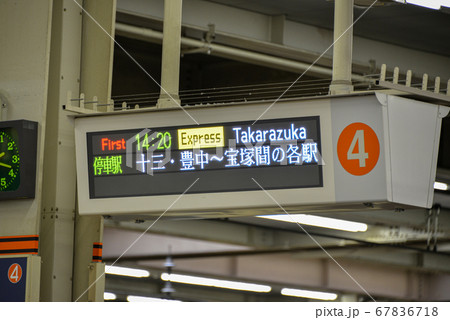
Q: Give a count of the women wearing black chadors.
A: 0